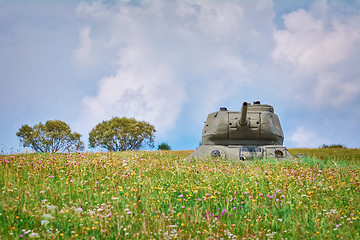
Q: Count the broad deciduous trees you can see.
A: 2